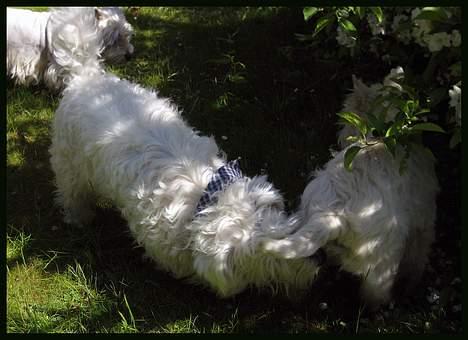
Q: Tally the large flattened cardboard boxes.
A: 0